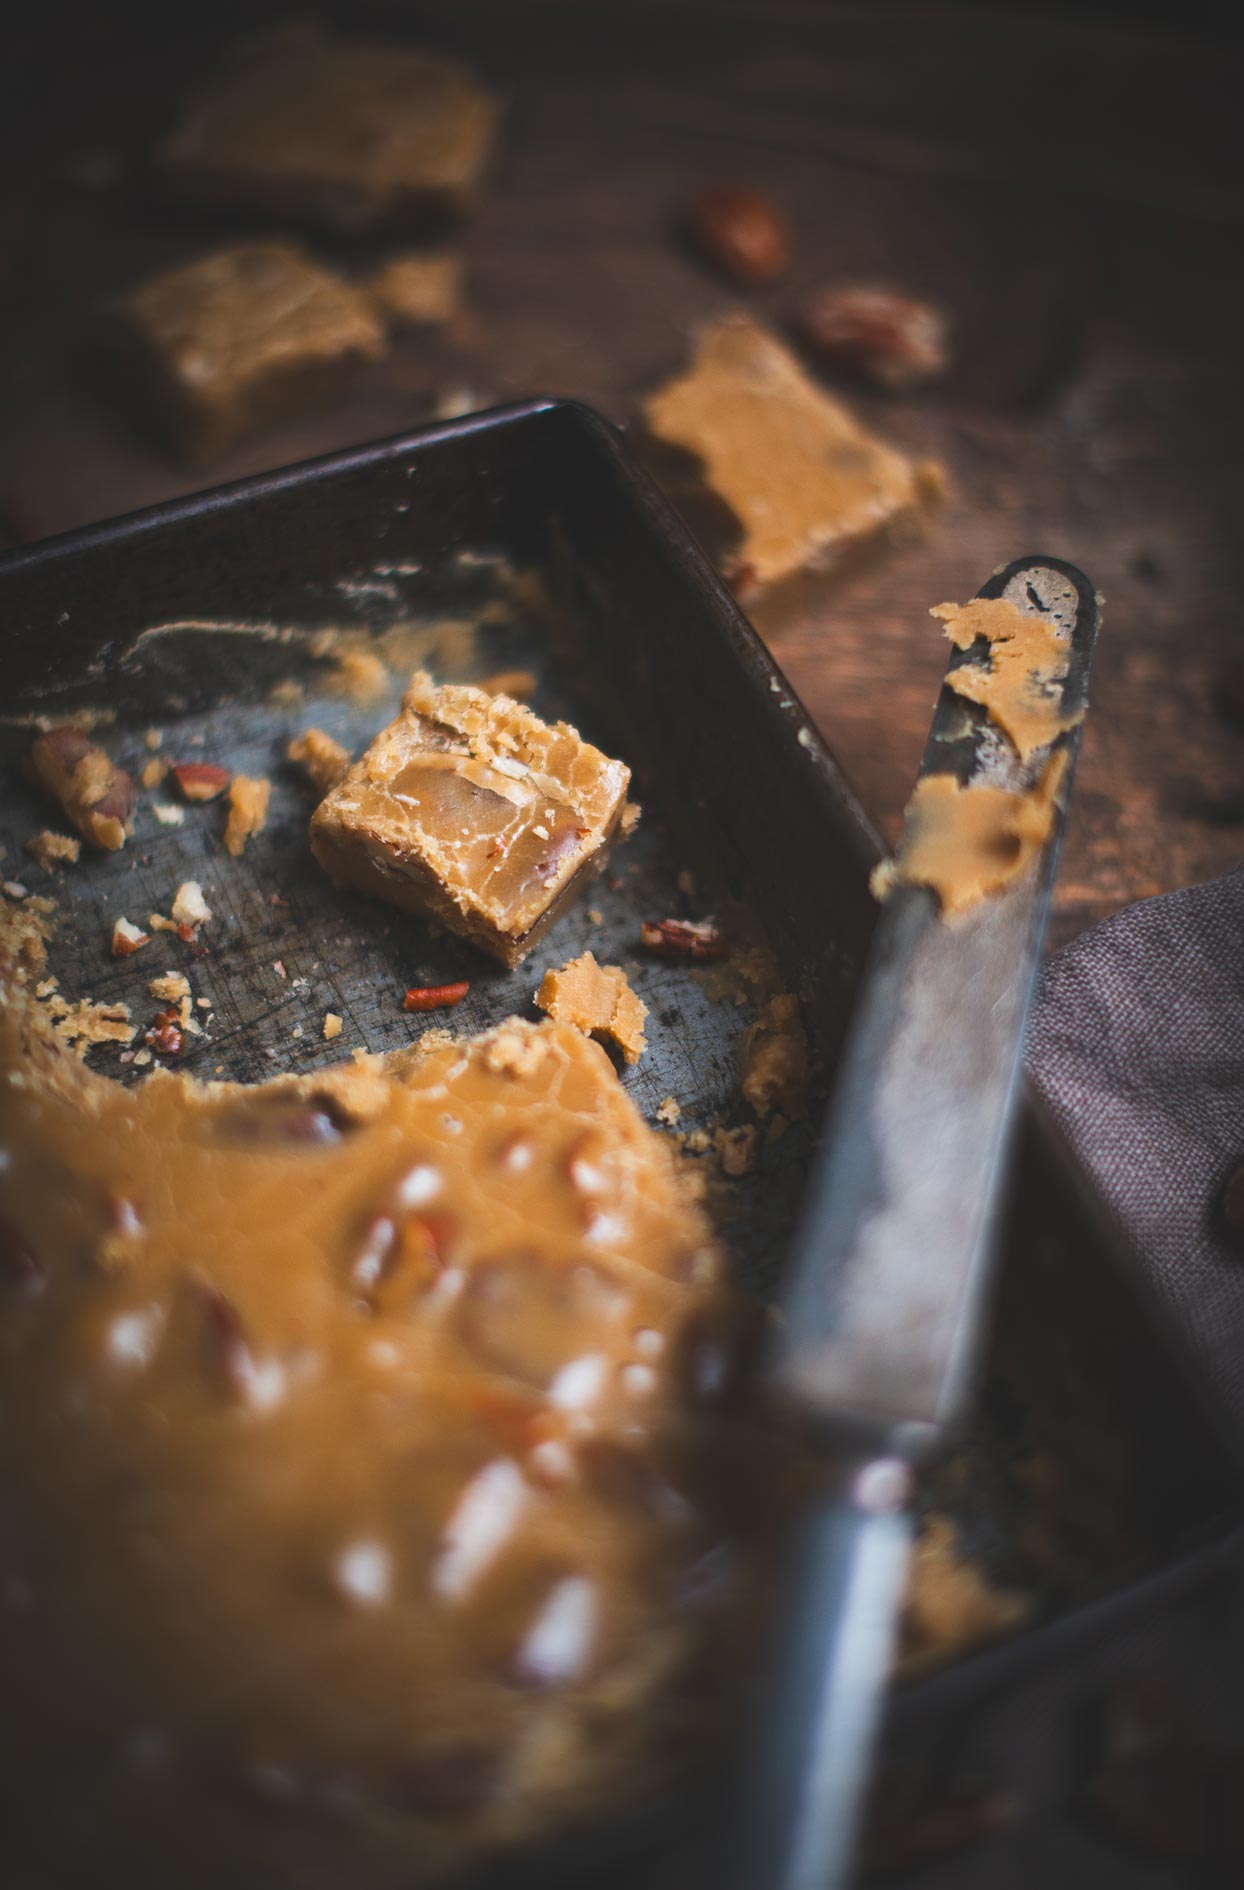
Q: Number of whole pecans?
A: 2